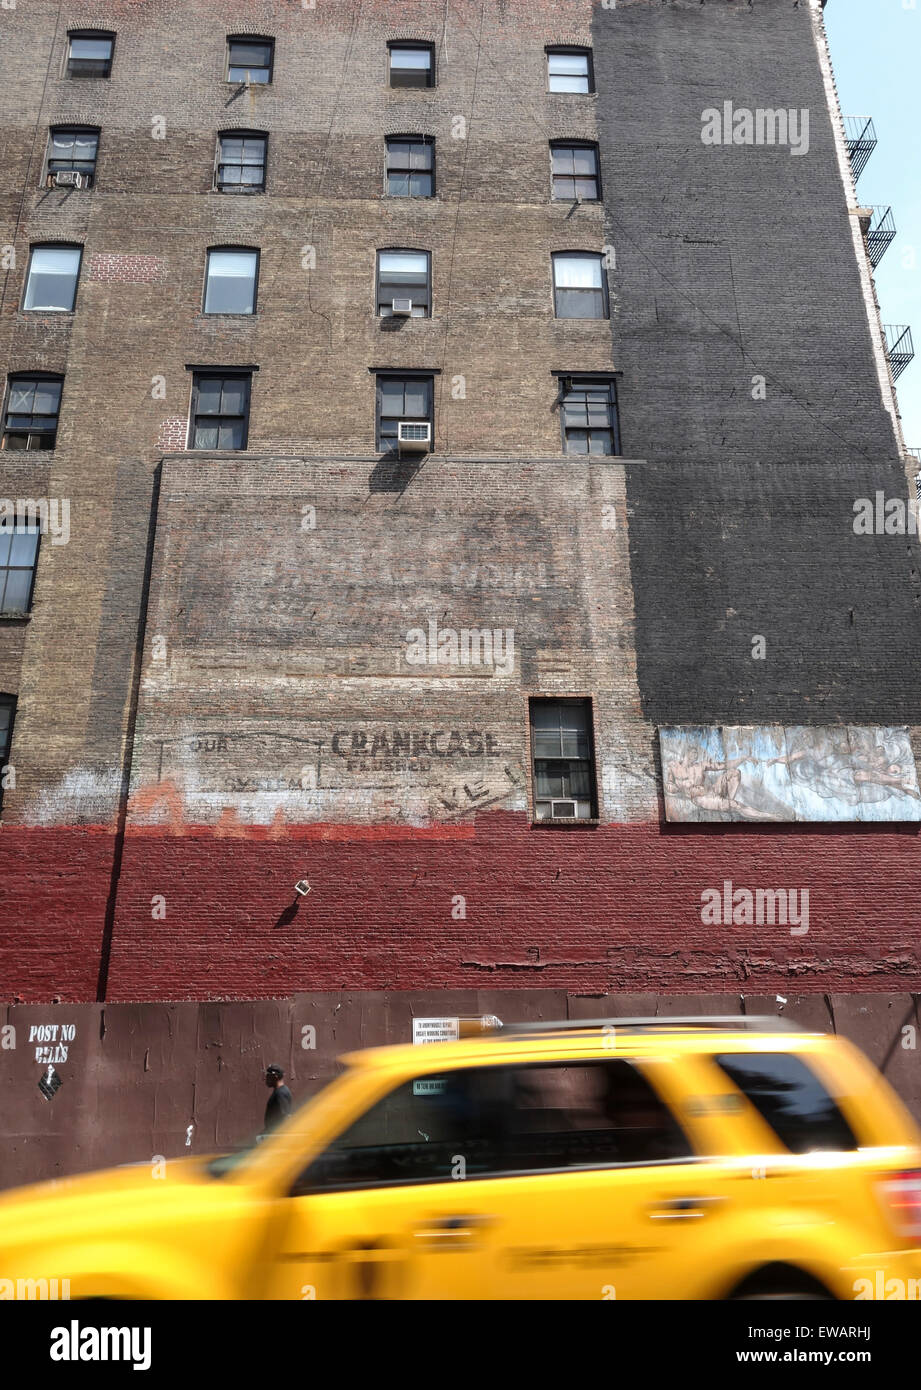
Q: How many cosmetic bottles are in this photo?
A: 0